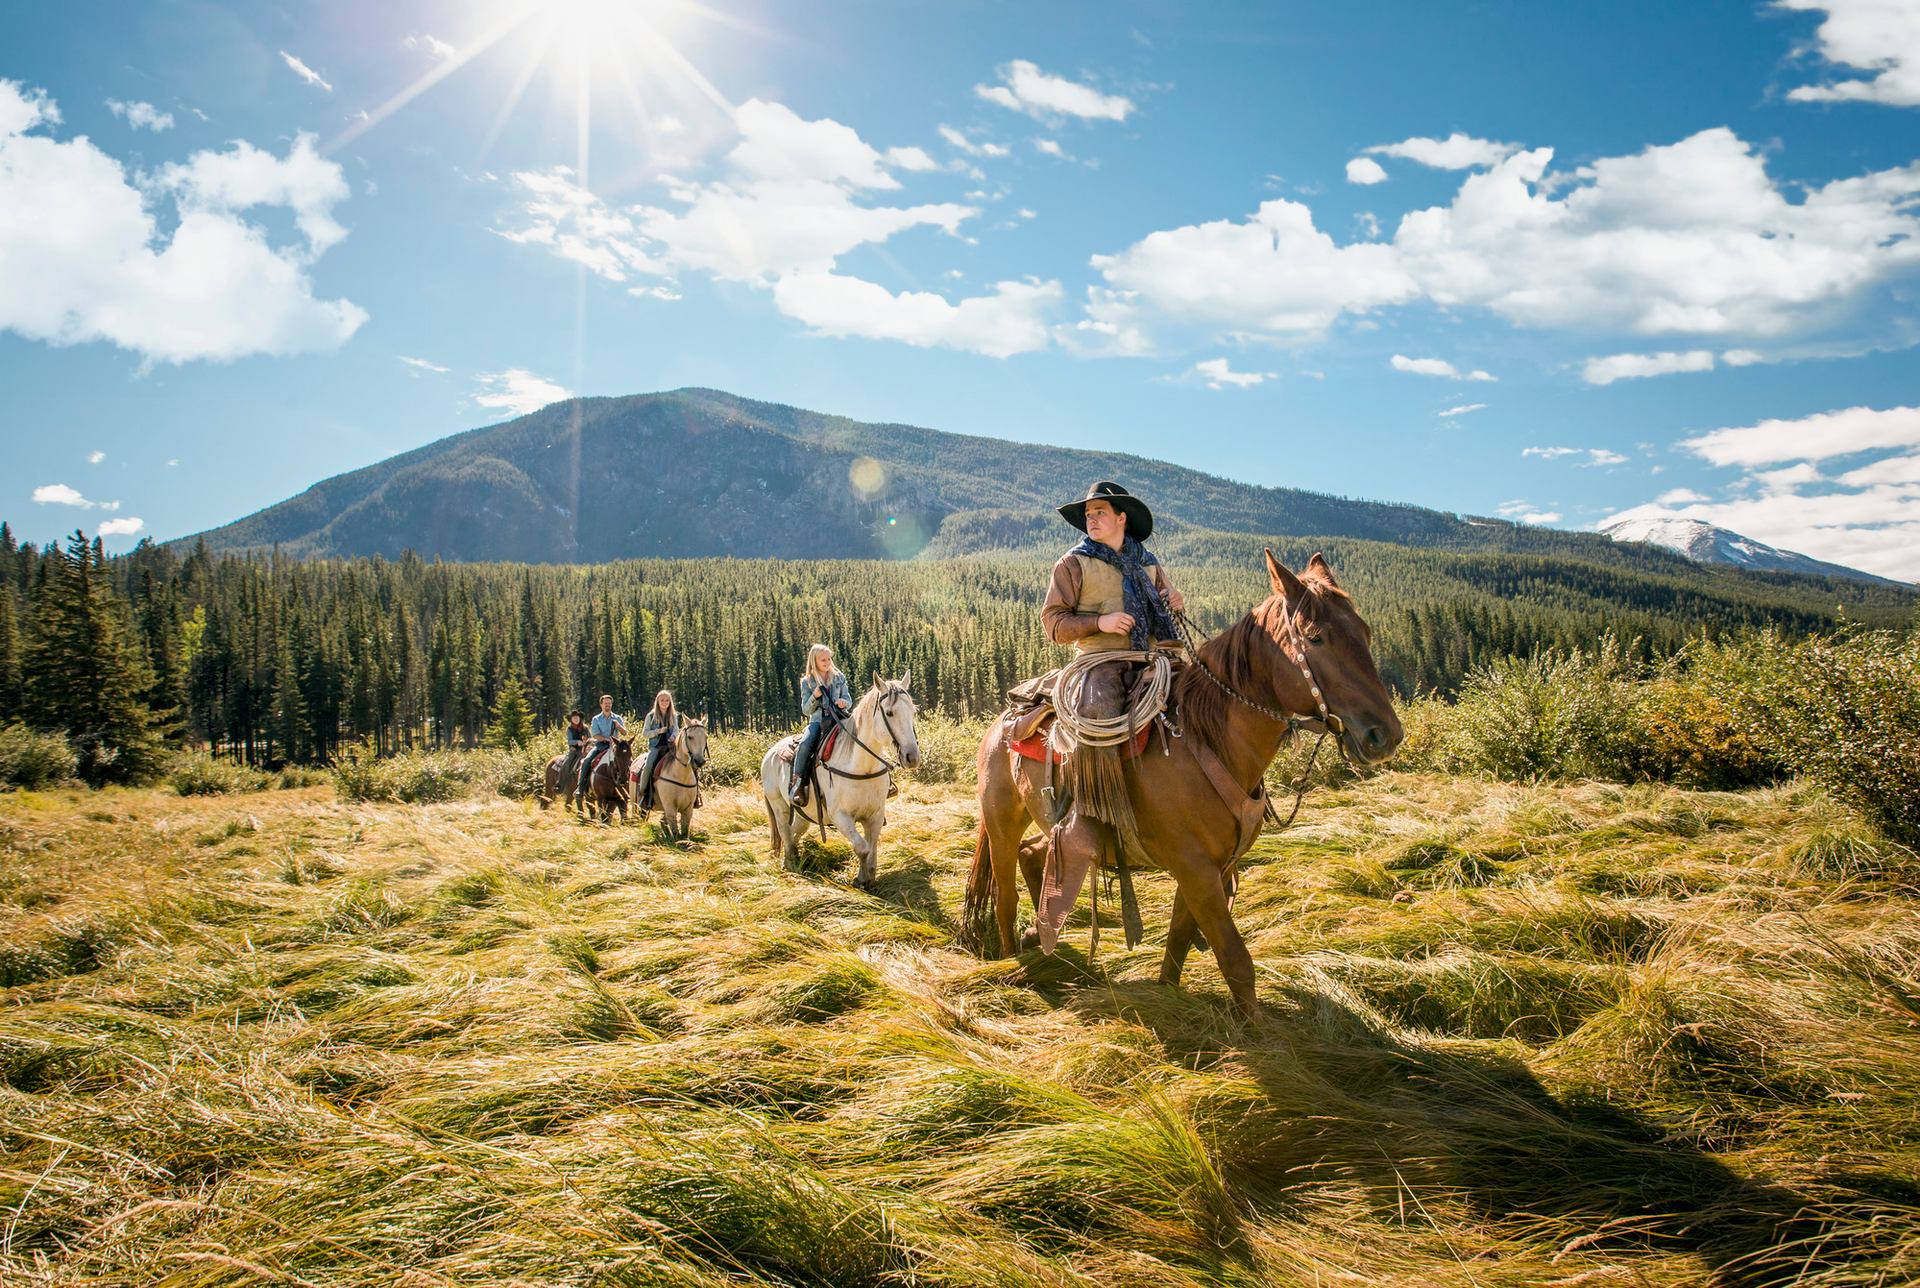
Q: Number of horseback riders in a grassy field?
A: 5